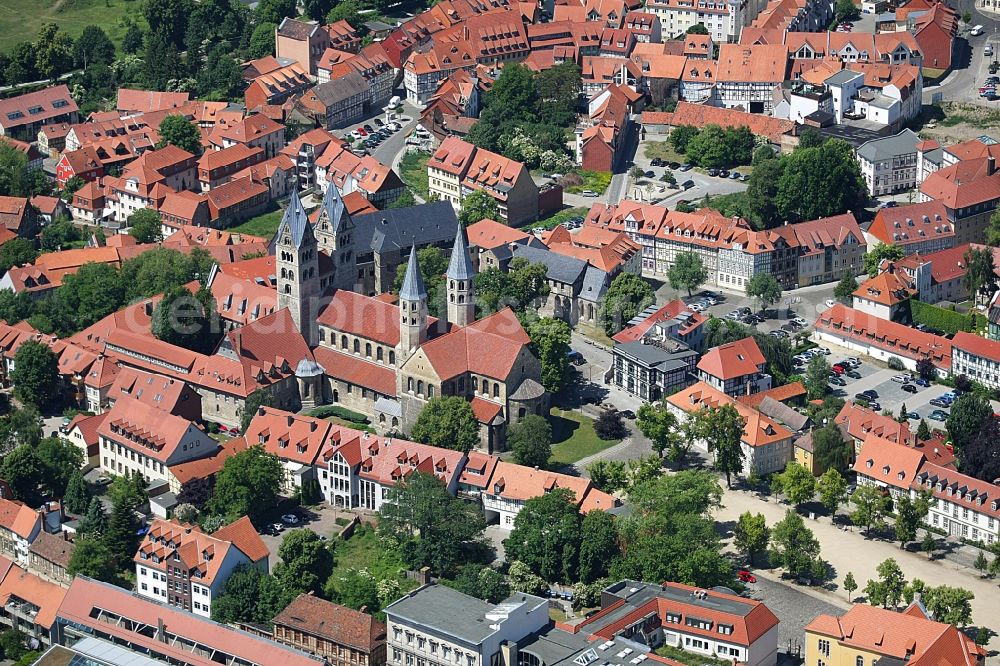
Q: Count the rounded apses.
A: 2